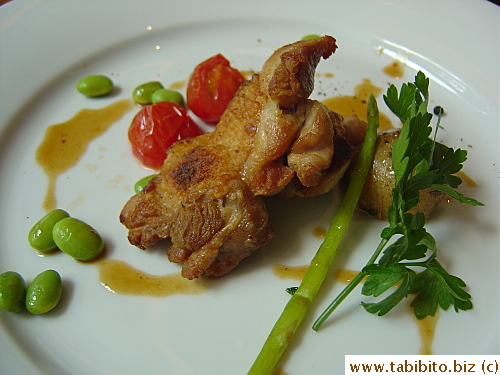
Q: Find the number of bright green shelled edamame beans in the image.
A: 9